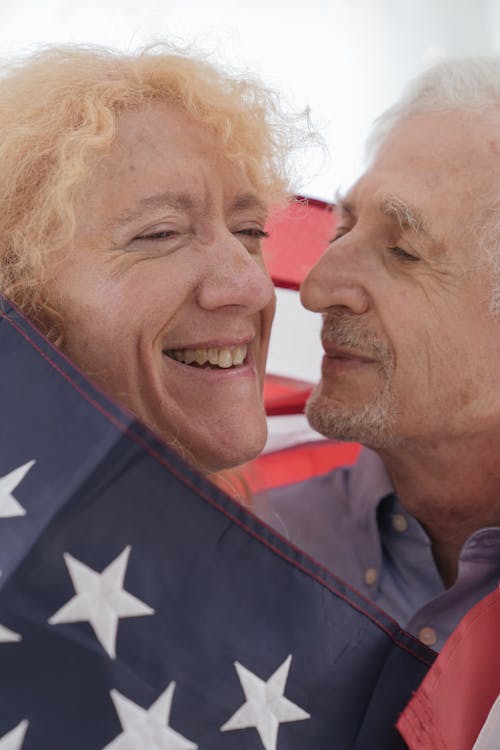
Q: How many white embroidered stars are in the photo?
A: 6